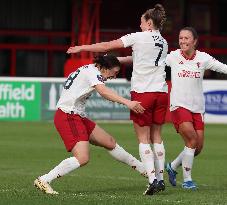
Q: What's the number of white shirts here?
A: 3